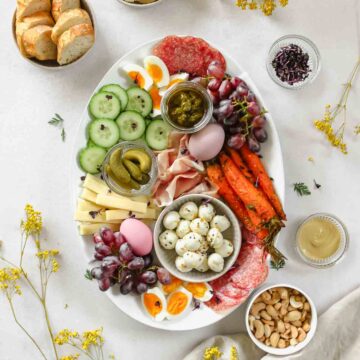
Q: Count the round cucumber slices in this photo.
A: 7